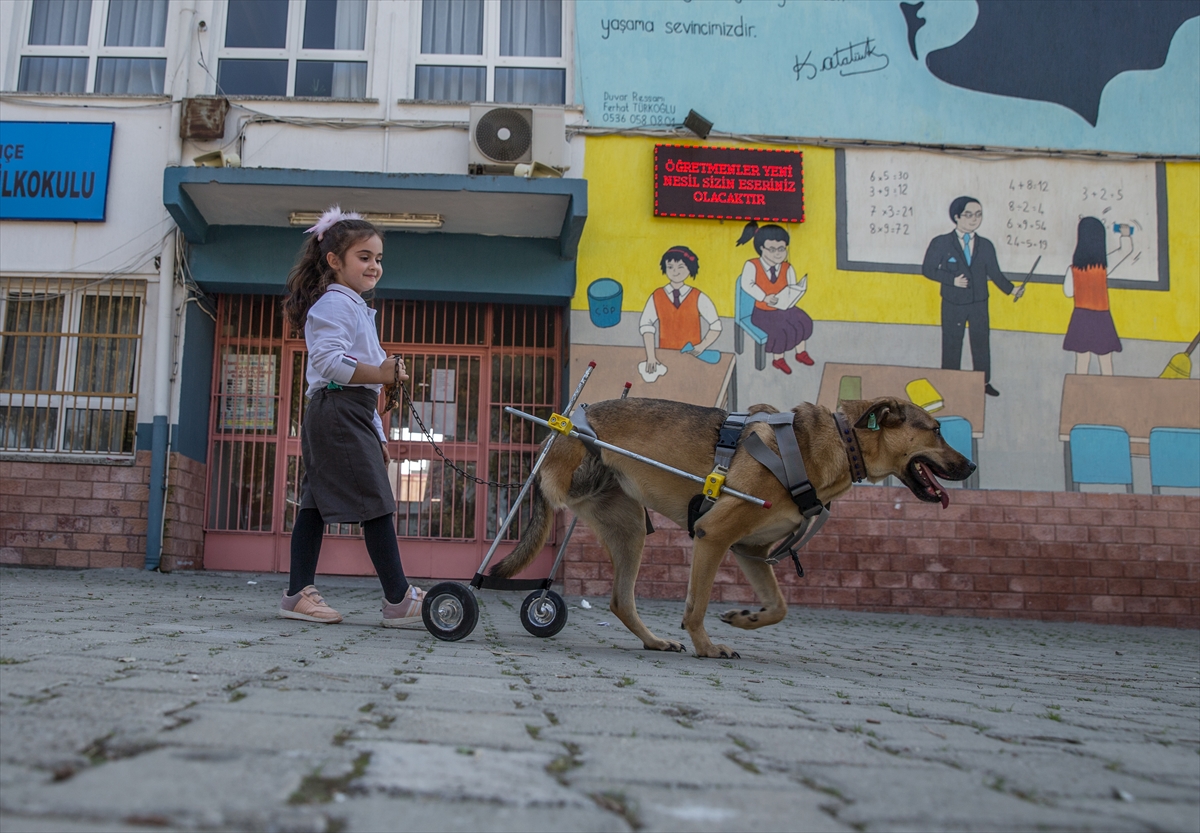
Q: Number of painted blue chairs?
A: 4